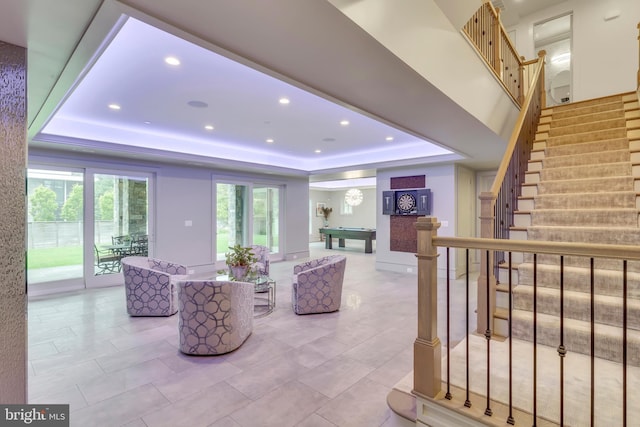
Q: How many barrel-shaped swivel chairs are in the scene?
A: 4